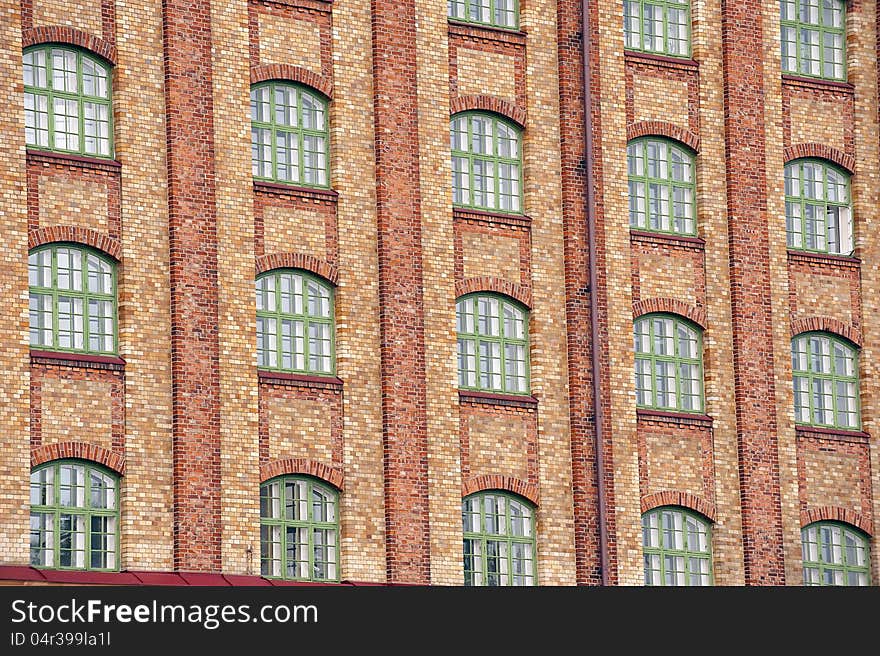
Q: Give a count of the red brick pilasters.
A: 4